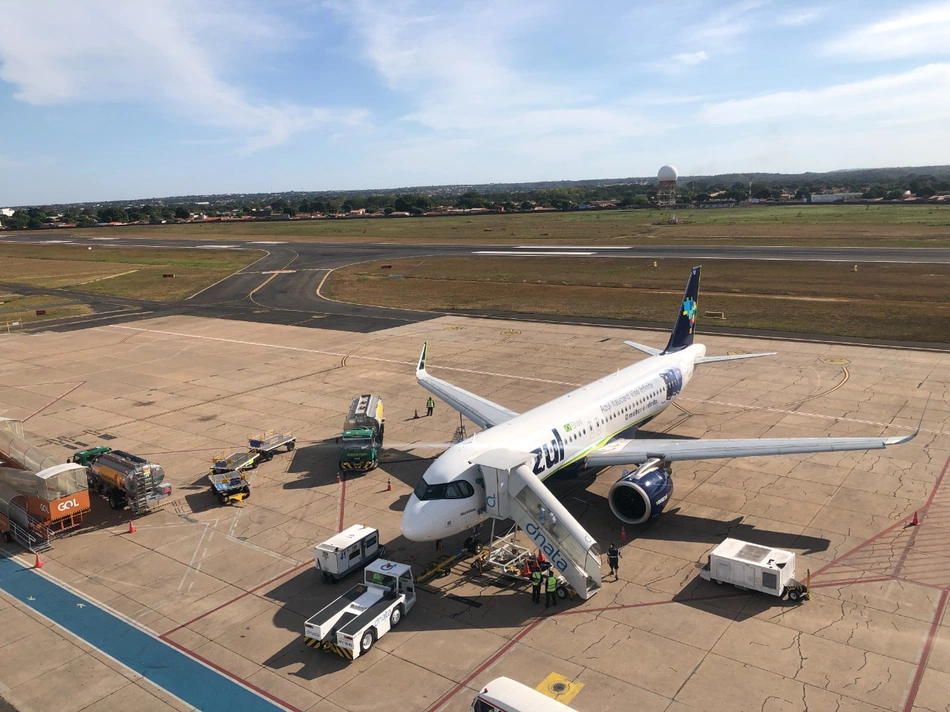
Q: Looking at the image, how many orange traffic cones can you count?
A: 10